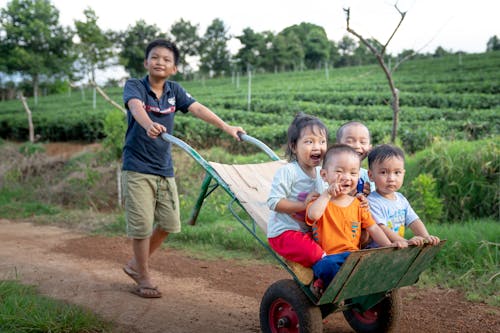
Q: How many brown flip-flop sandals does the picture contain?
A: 2